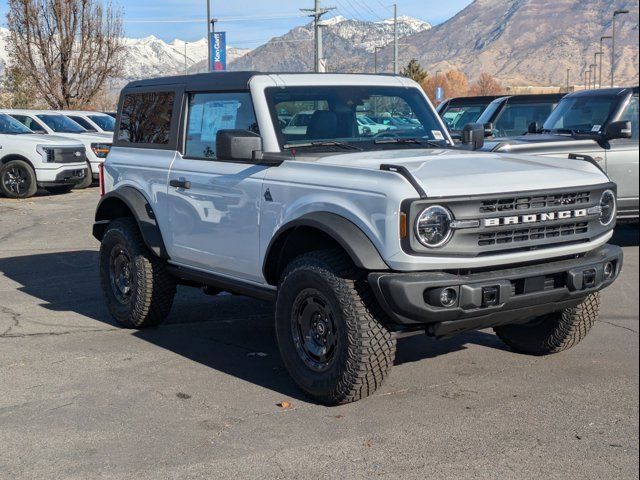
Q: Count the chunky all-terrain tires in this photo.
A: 3